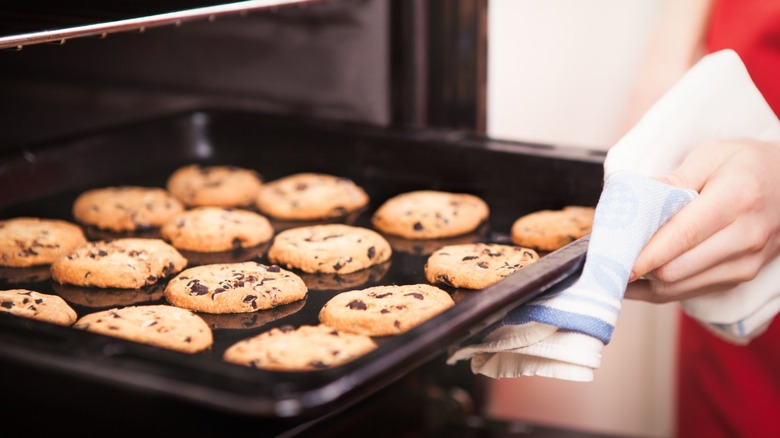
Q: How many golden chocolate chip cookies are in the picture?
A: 15